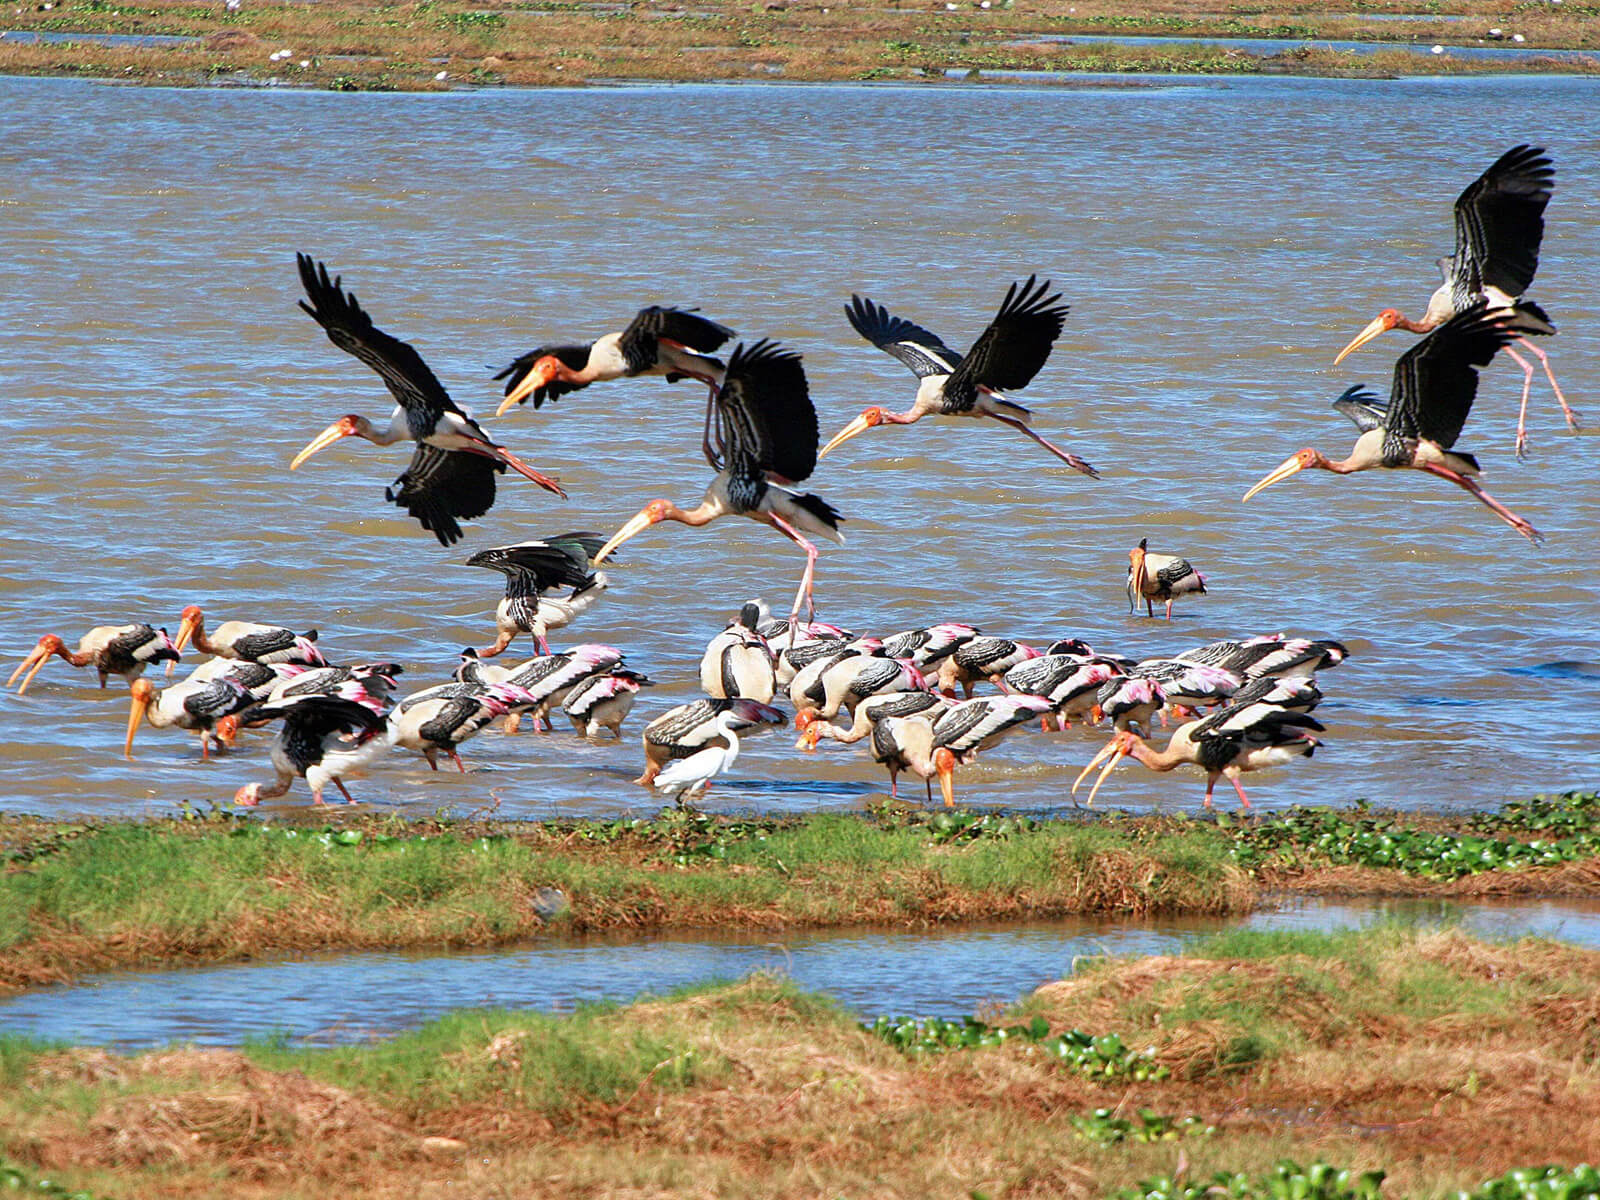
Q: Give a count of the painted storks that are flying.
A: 6